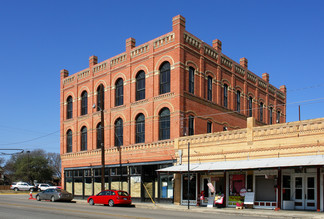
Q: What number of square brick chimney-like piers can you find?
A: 8